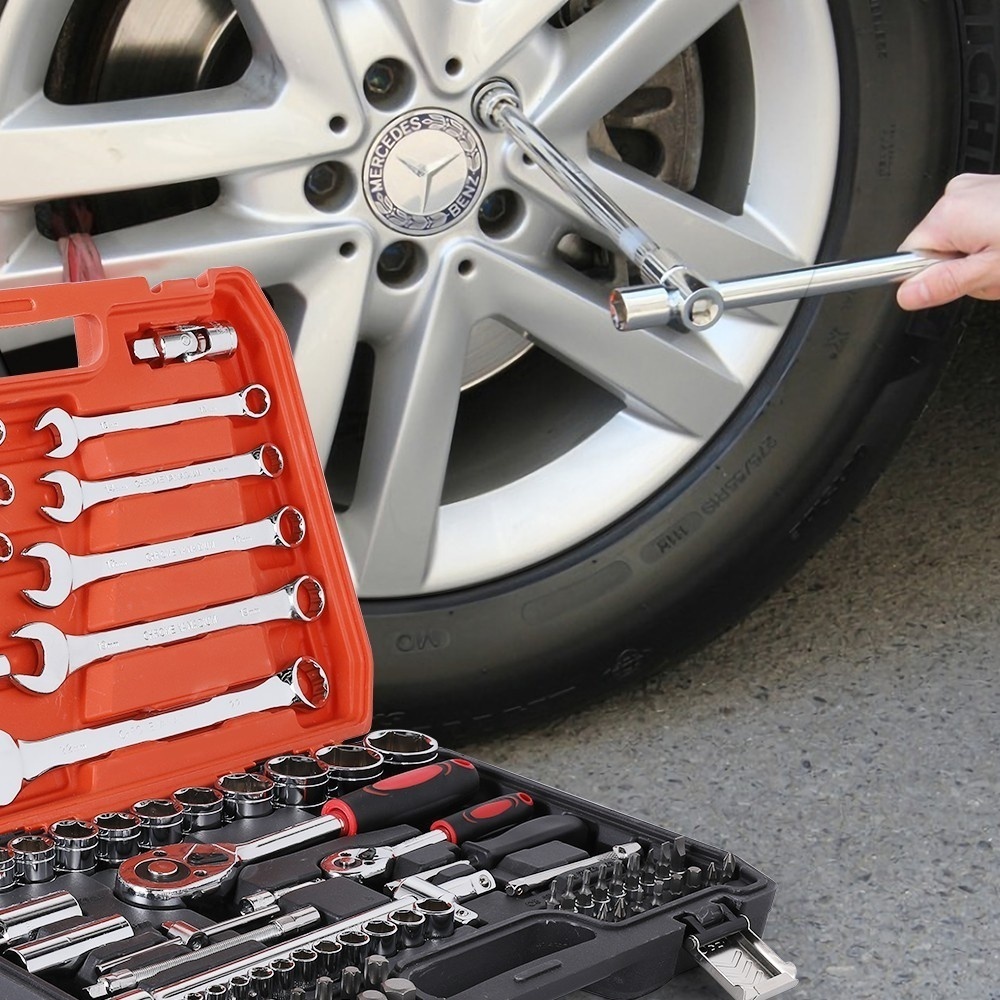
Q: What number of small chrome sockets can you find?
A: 11